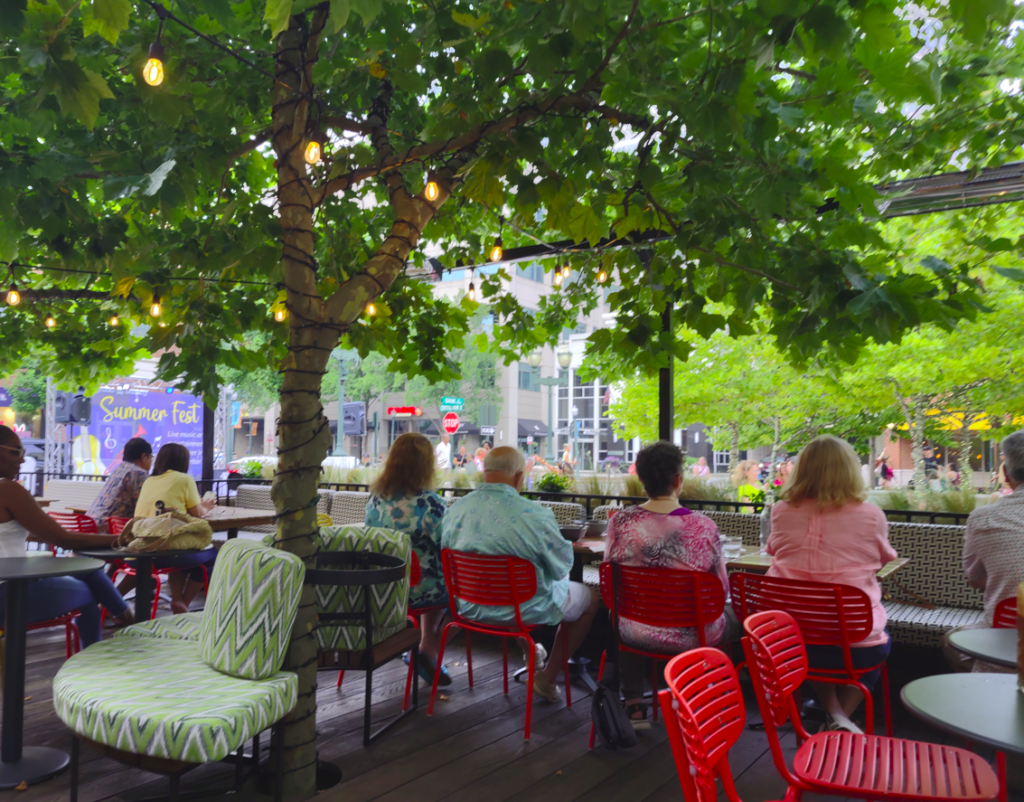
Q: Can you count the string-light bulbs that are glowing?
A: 14